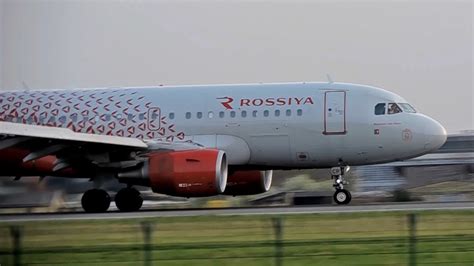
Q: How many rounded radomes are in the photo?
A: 1